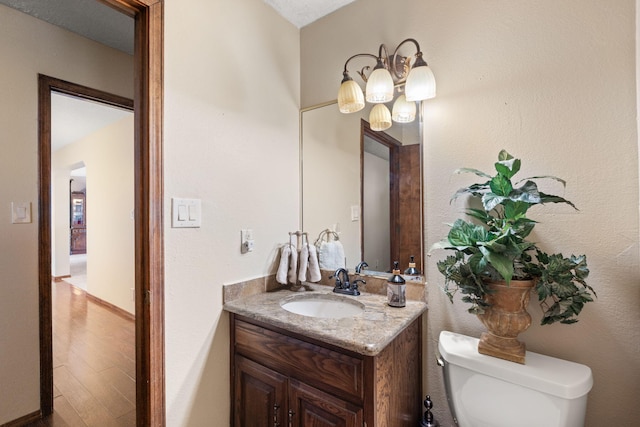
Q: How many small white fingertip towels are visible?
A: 2